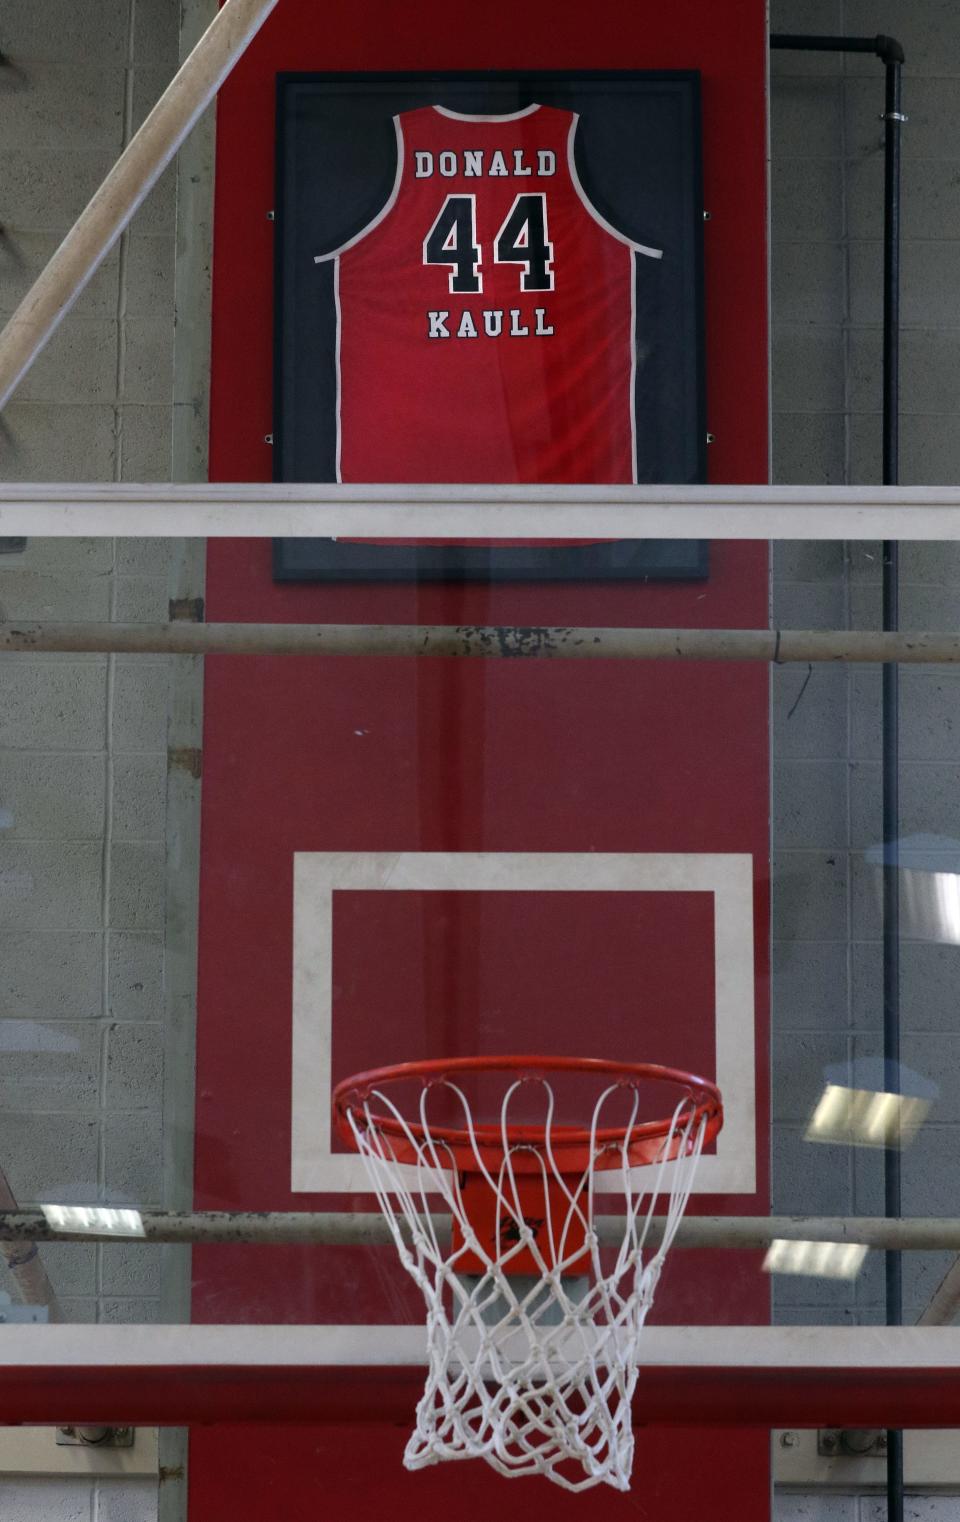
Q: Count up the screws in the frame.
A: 4